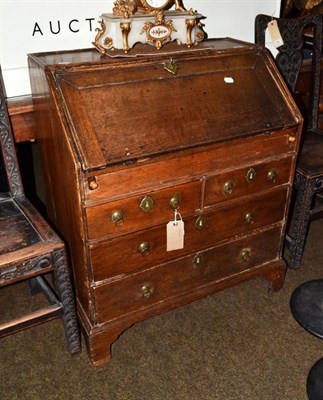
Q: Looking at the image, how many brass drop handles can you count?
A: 8